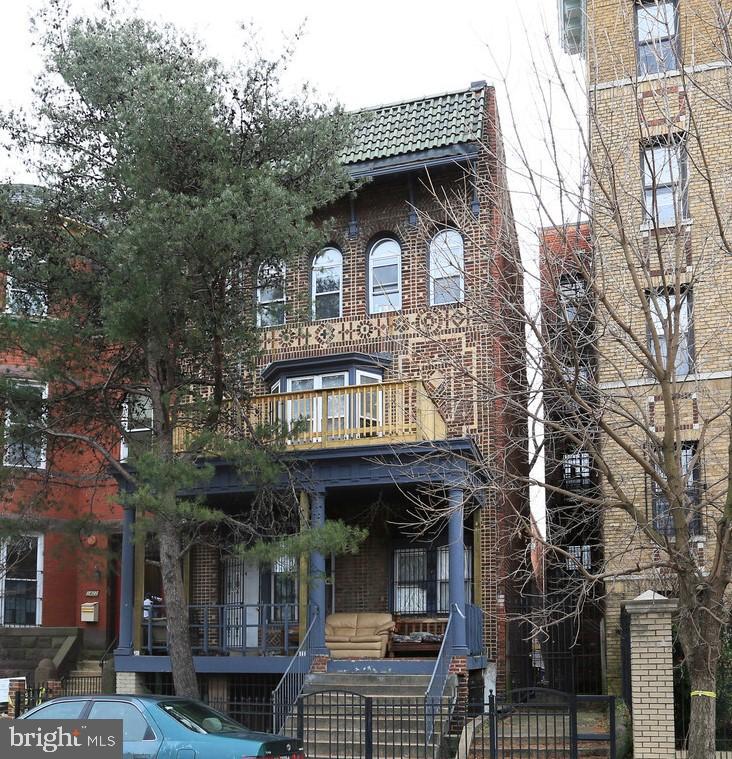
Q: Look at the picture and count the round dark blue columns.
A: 3